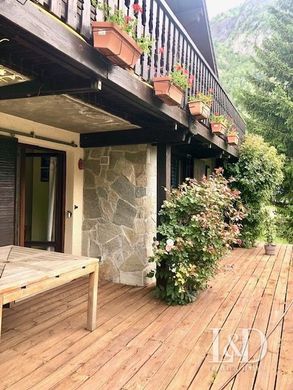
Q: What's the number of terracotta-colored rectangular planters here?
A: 5